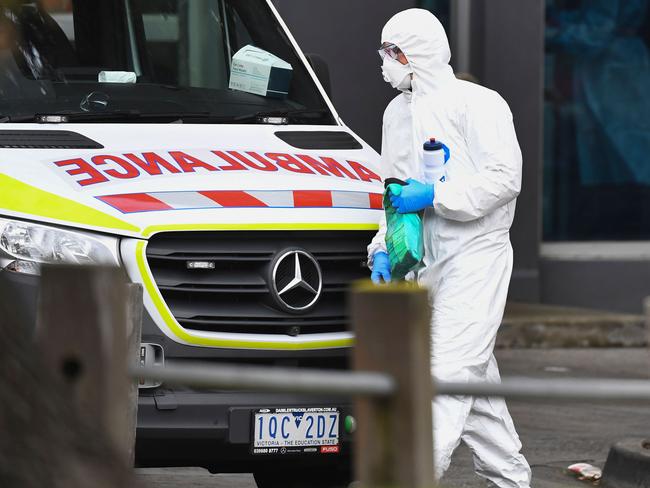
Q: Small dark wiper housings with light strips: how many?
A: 2